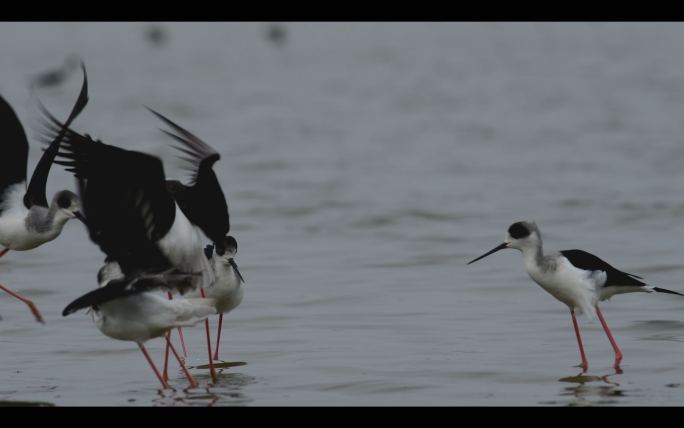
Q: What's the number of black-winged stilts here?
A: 5